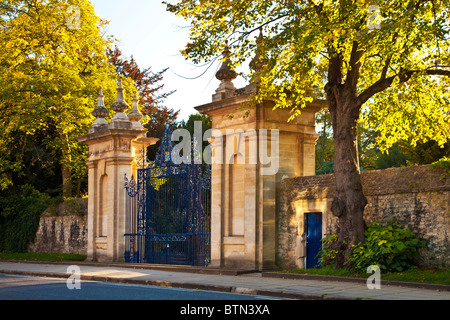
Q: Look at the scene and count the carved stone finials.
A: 5